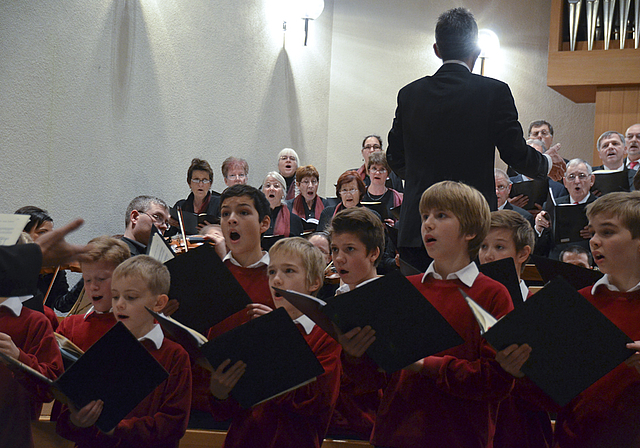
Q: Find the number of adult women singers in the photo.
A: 8